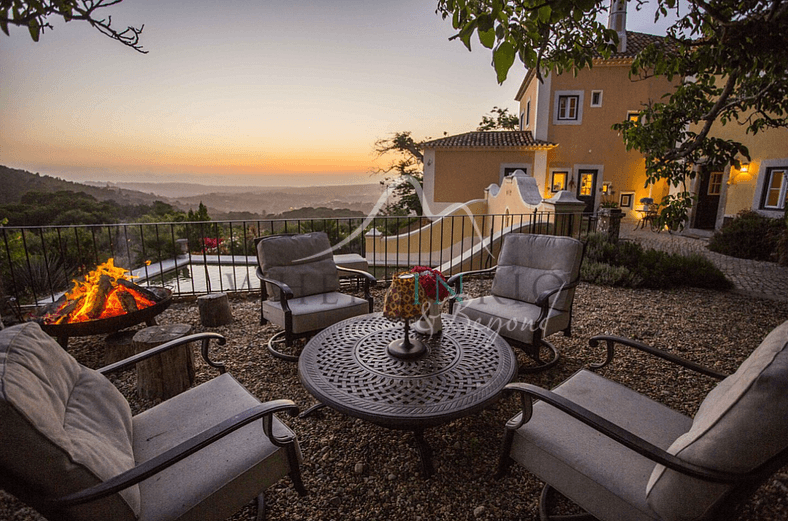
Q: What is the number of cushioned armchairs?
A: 4